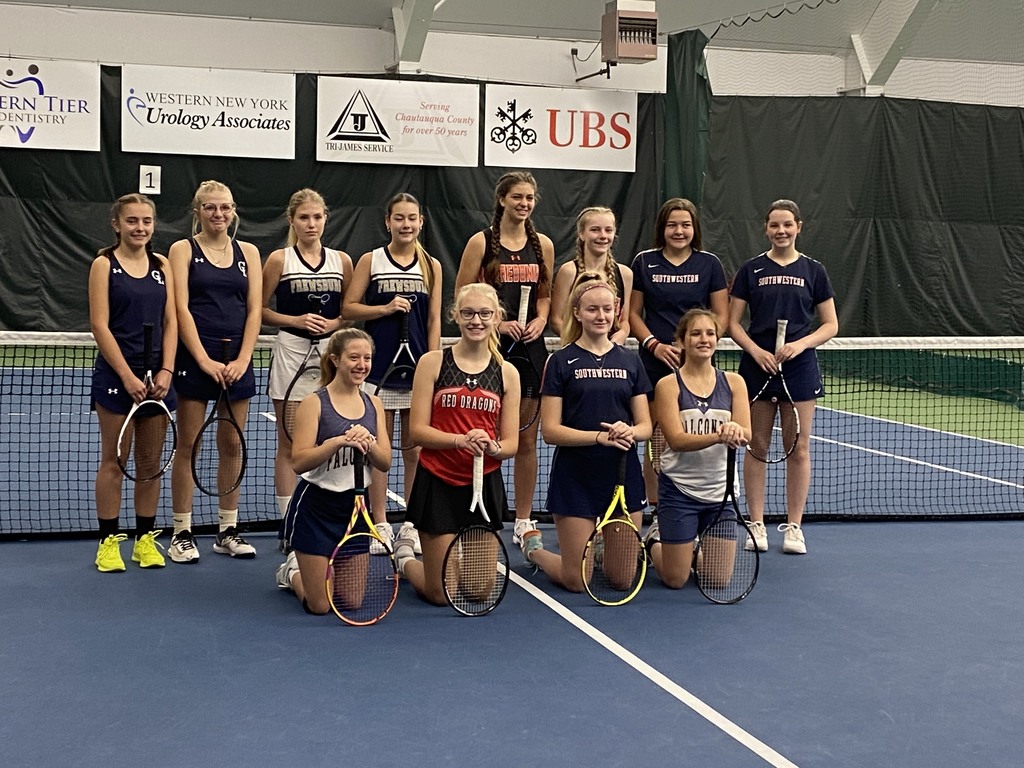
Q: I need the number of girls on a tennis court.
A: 12